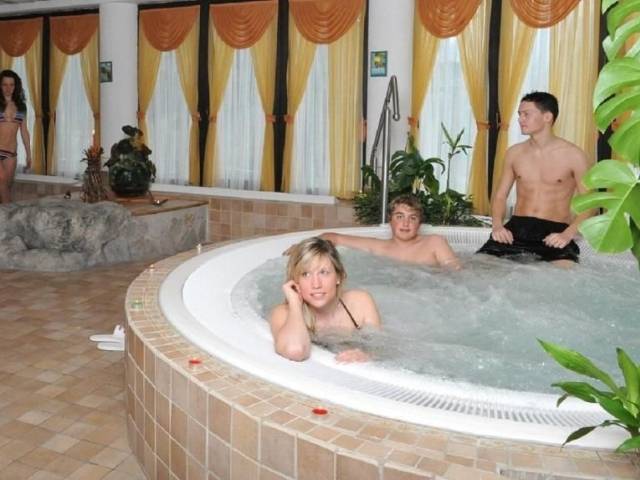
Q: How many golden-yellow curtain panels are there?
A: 14